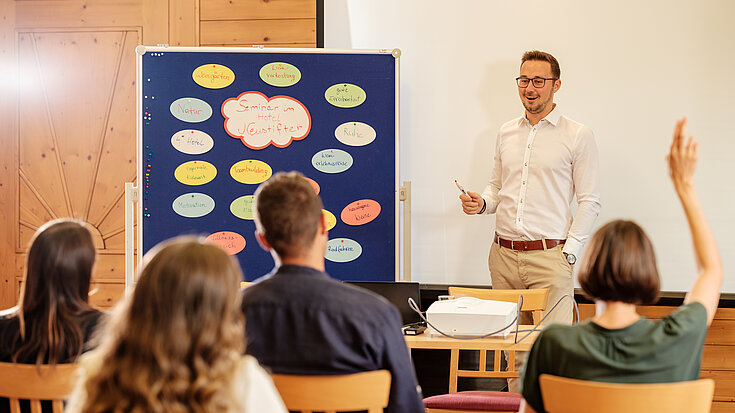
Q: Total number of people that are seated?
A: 4